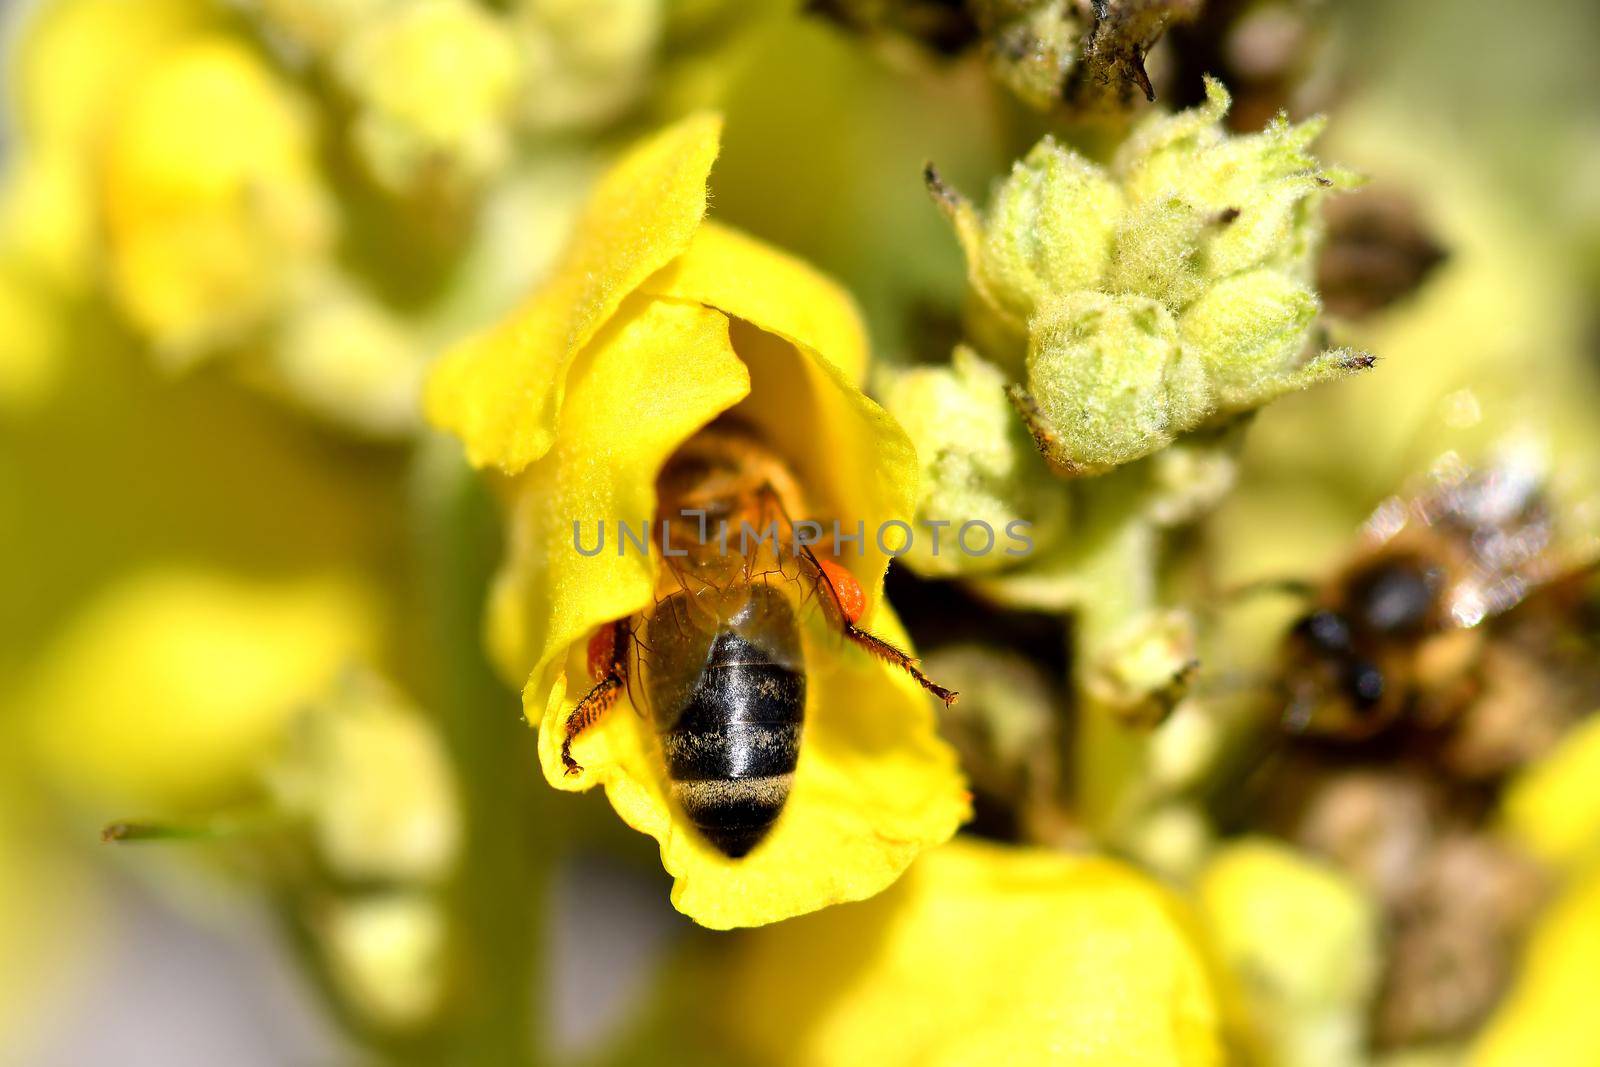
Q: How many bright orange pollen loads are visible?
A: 2